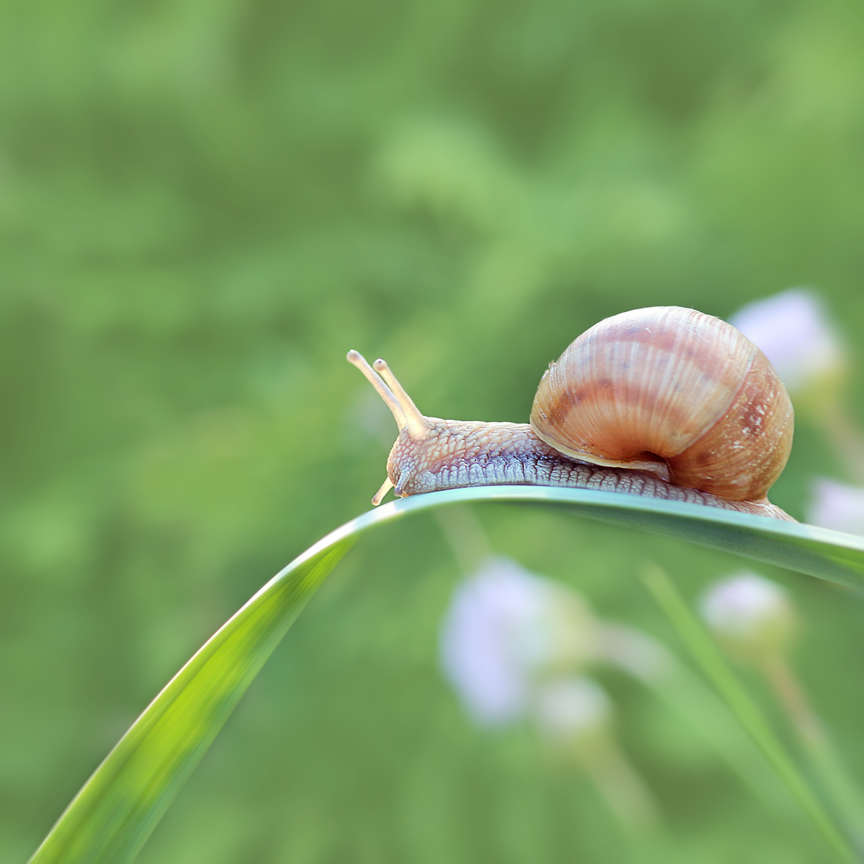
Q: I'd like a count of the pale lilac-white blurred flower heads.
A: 5